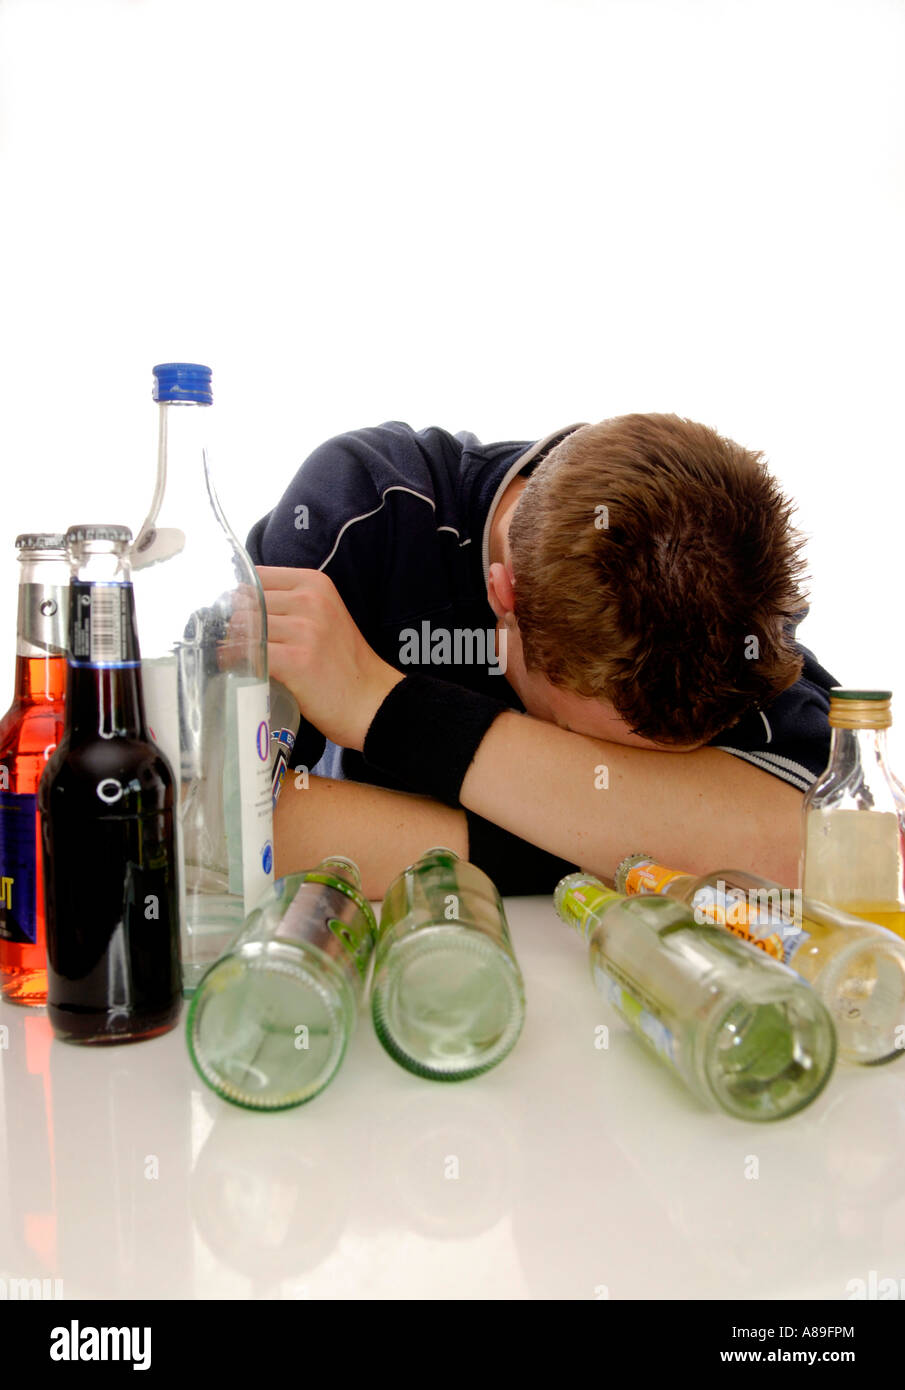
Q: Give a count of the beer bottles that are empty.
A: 4